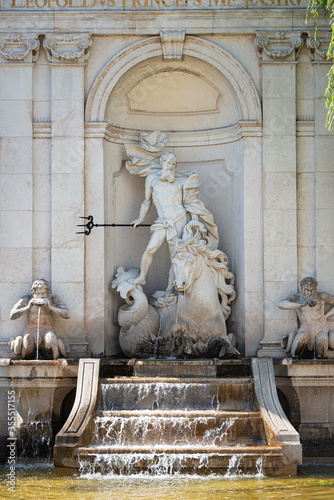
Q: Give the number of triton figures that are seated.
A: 2